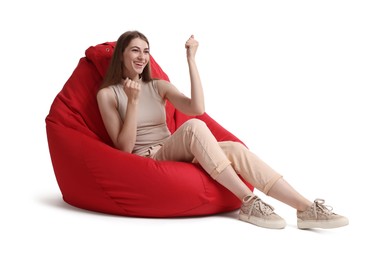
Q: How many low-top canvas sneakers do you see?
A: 2